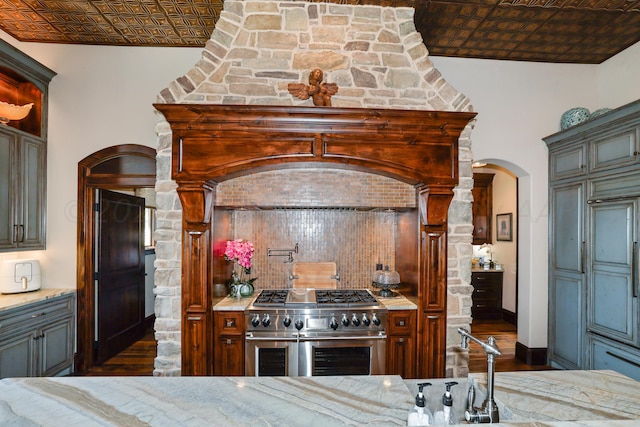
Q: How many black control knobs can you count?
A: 9